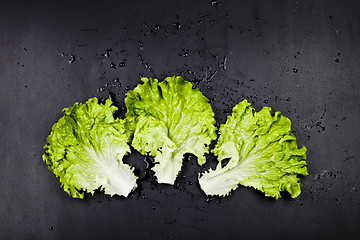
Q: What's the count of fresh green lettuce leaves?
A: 3